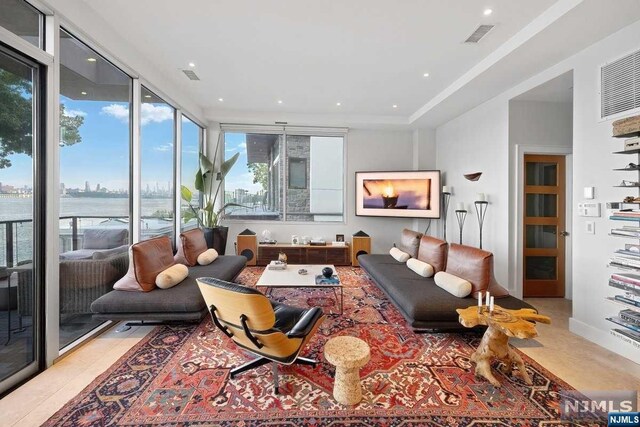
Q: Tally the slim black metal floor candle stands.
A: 3